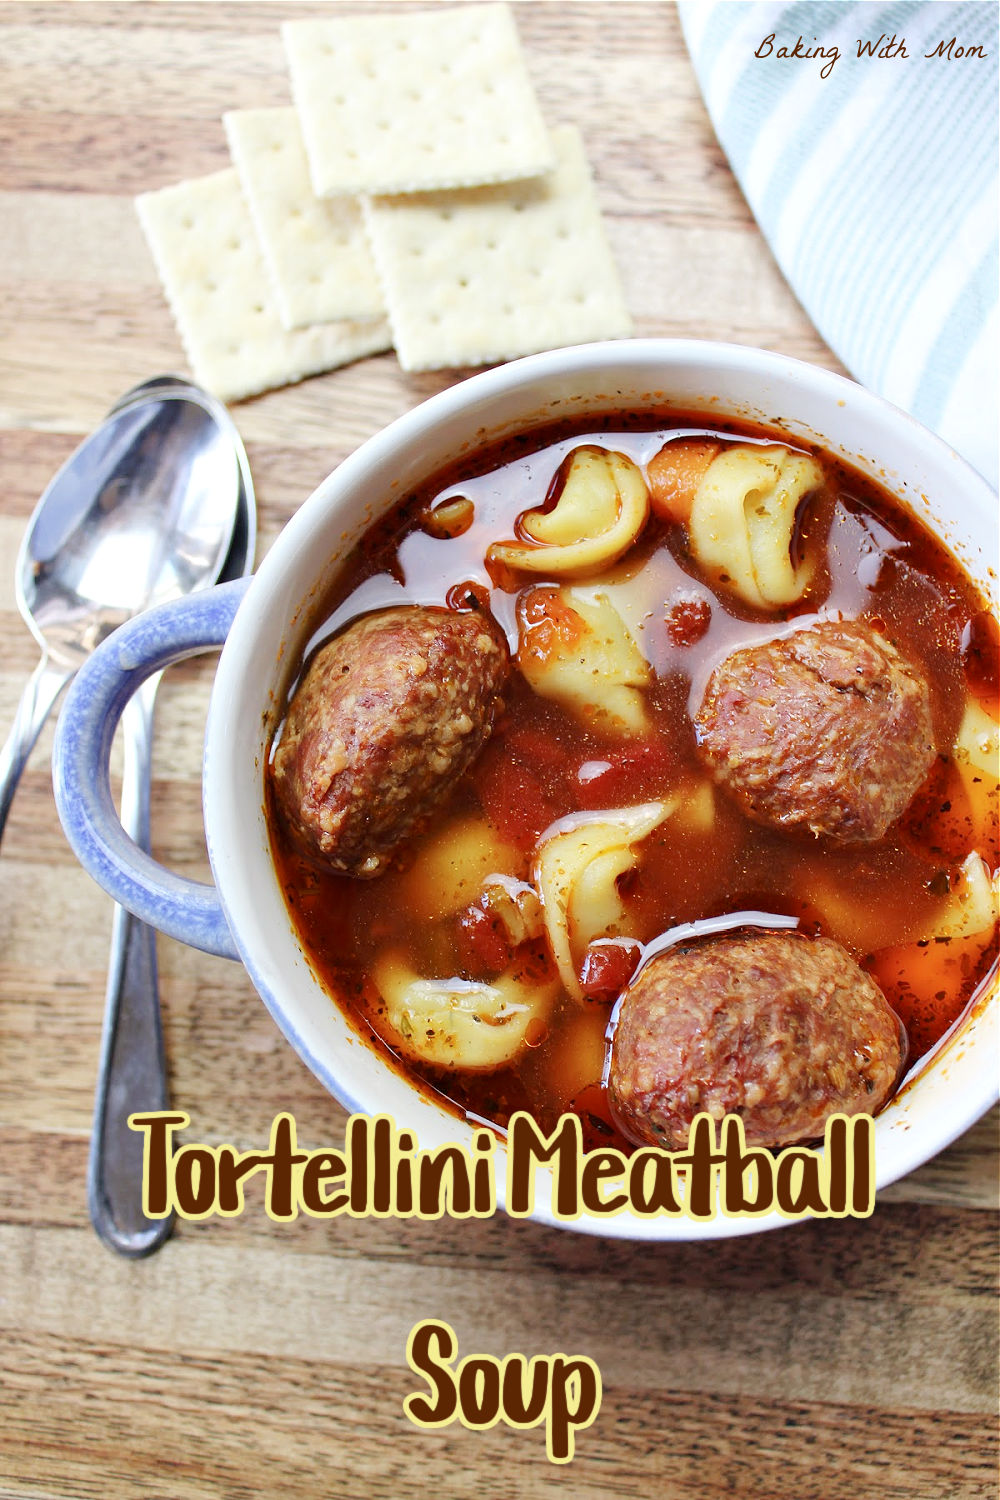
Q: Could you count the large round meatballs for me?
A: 3